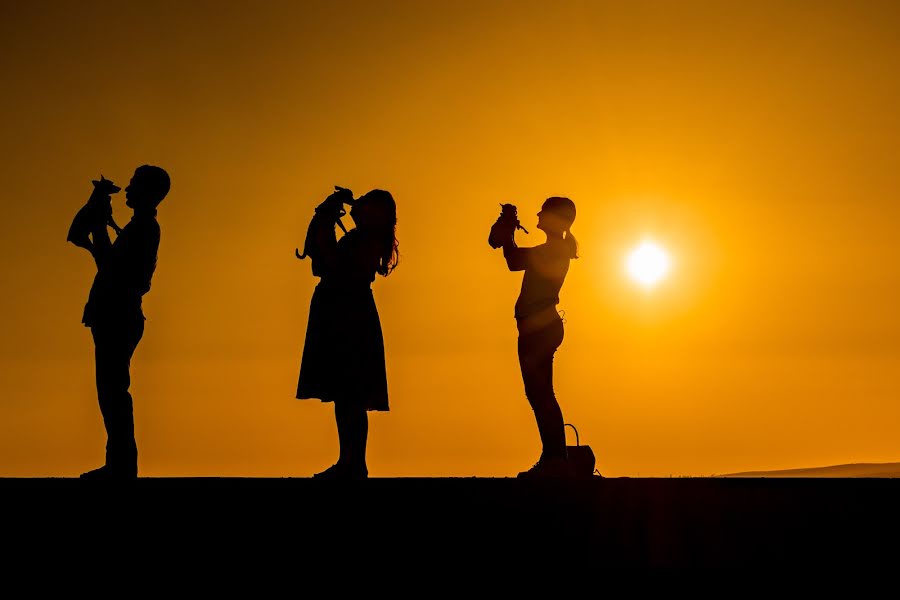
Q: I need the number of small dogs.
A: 3